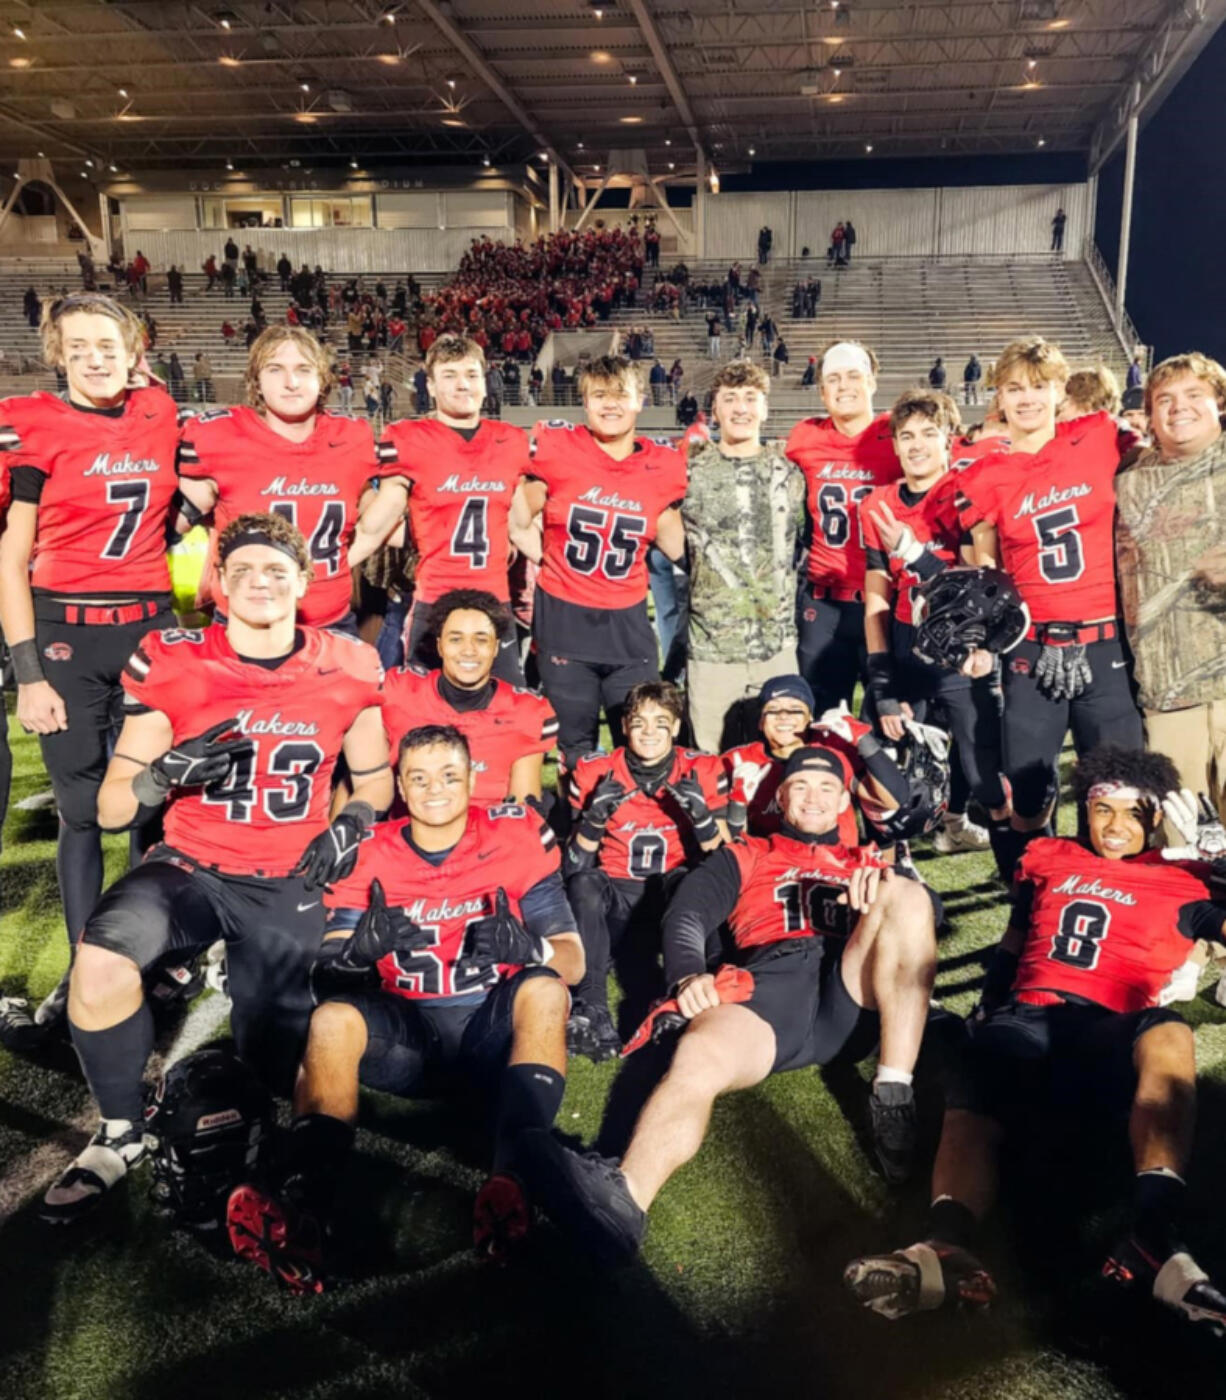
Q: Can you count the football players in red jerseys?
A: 14